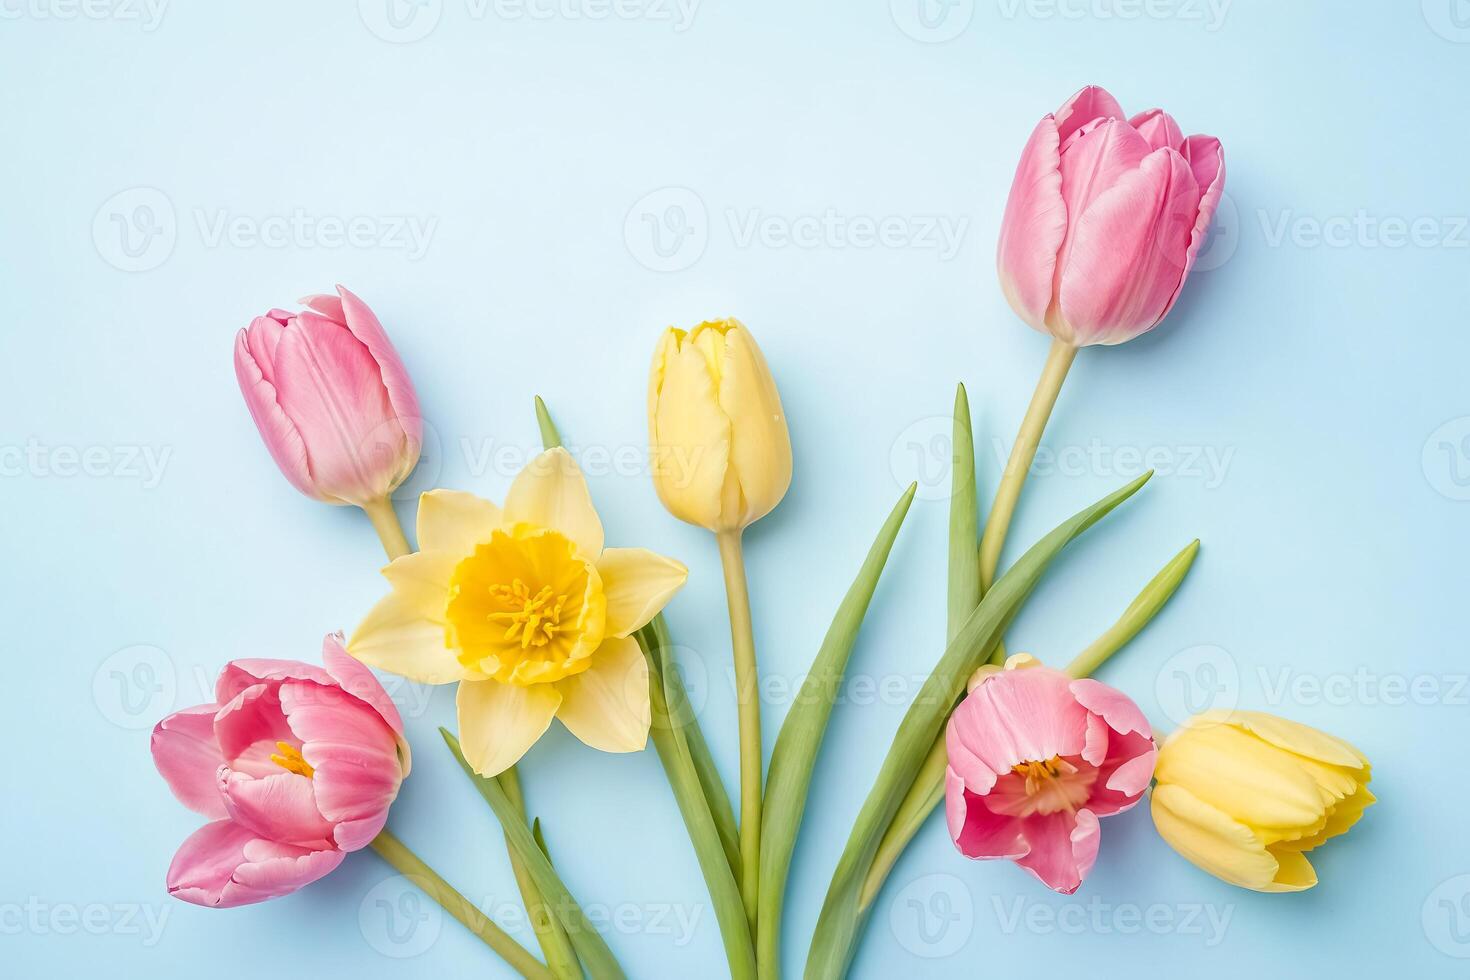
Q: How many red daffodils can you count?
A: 0